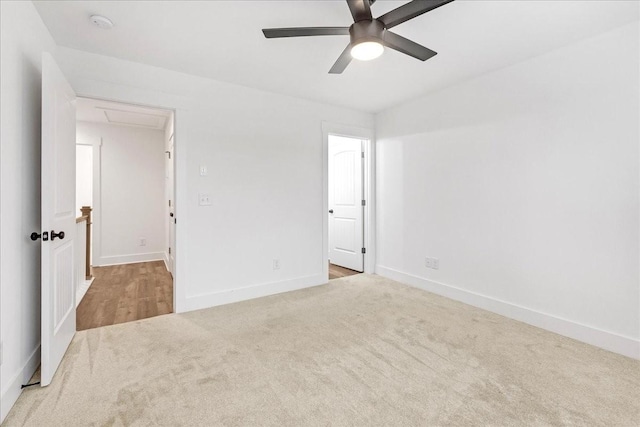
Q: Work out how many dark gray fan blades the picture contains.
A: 5